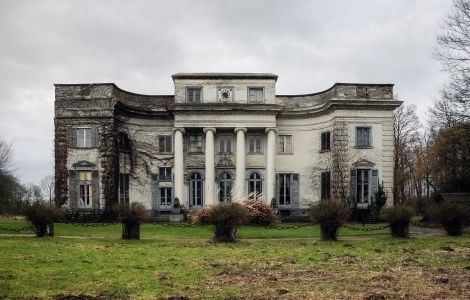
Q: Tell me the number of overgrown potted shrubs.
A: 6